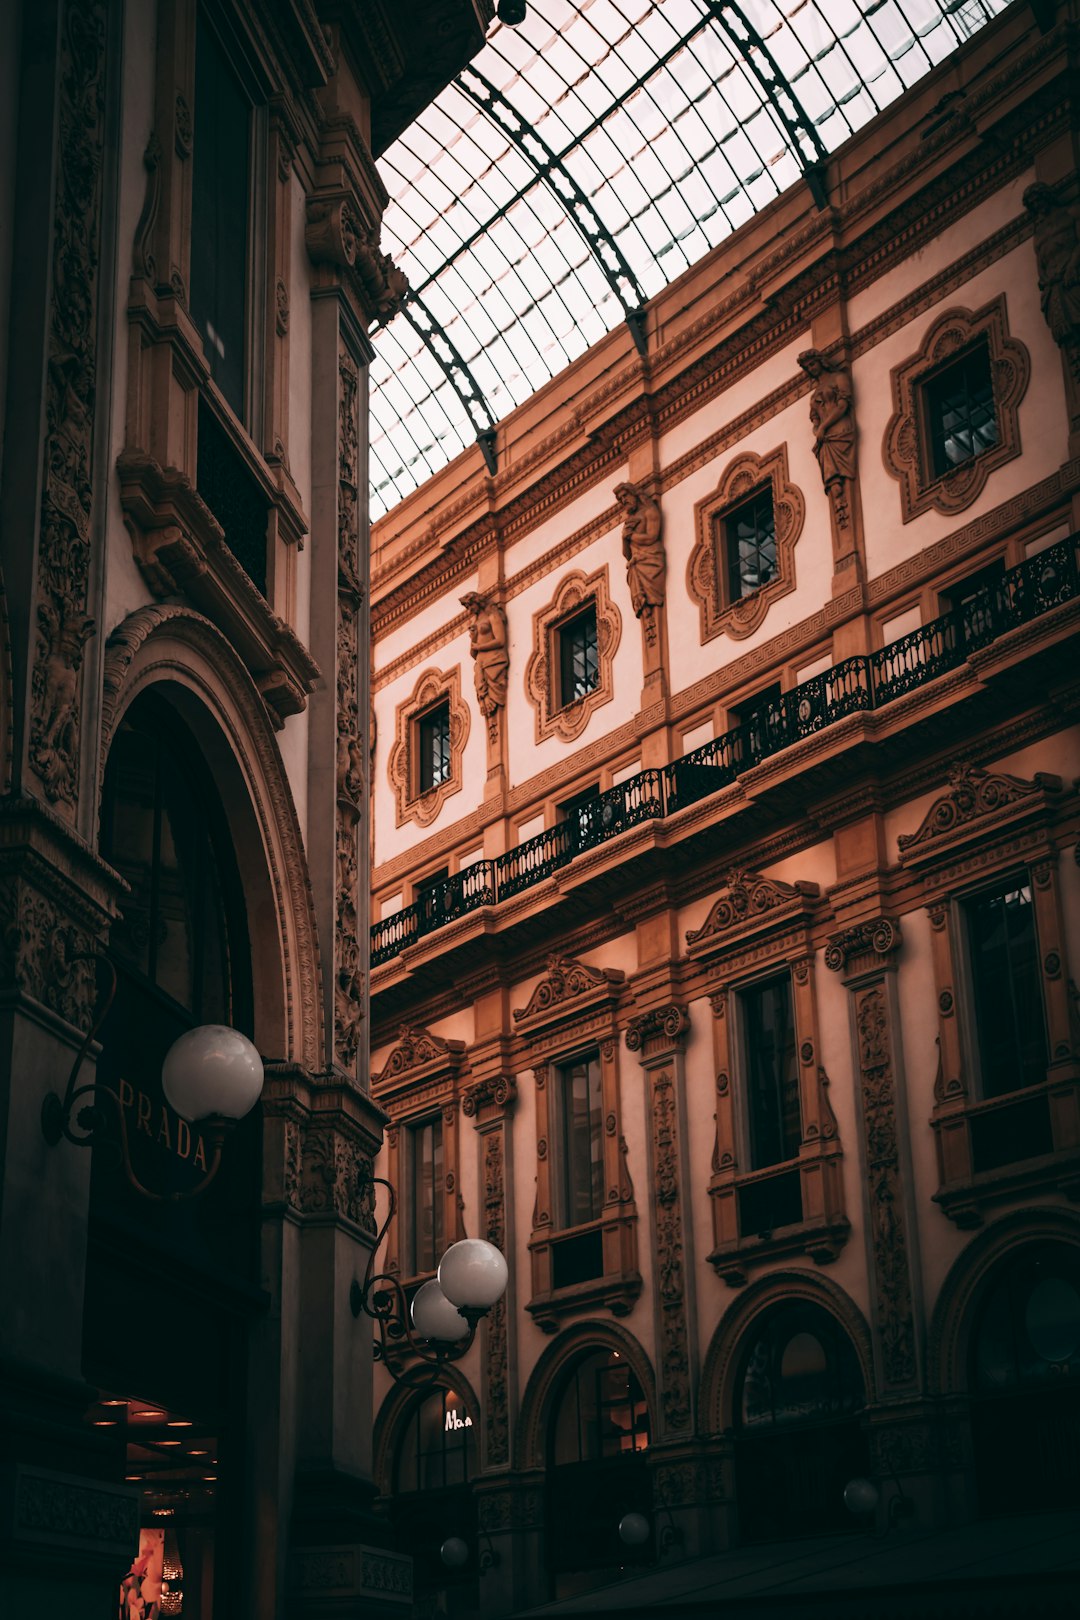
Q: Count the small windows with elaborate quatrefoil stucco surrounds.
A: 4